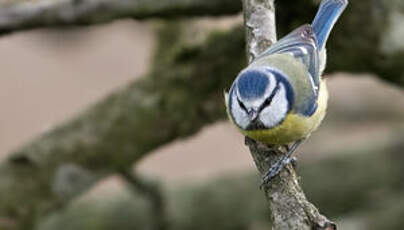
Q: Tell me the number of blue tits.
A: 1